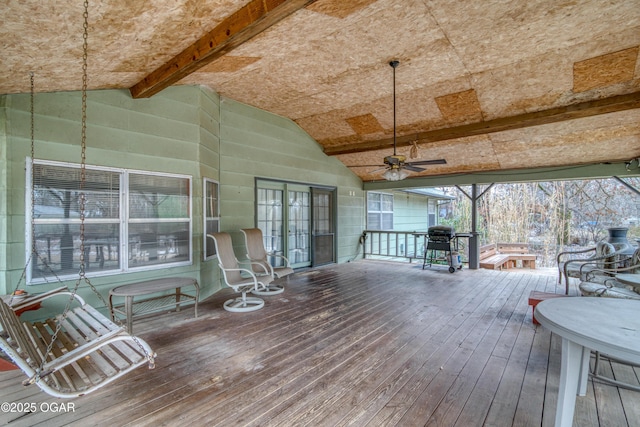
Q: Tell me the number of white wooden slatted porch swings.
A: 1